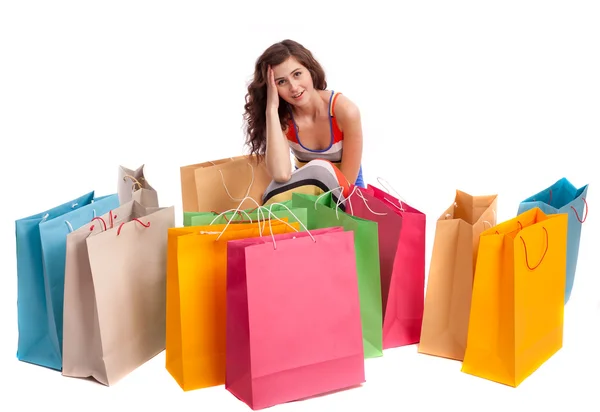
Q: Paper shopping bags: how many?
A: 12